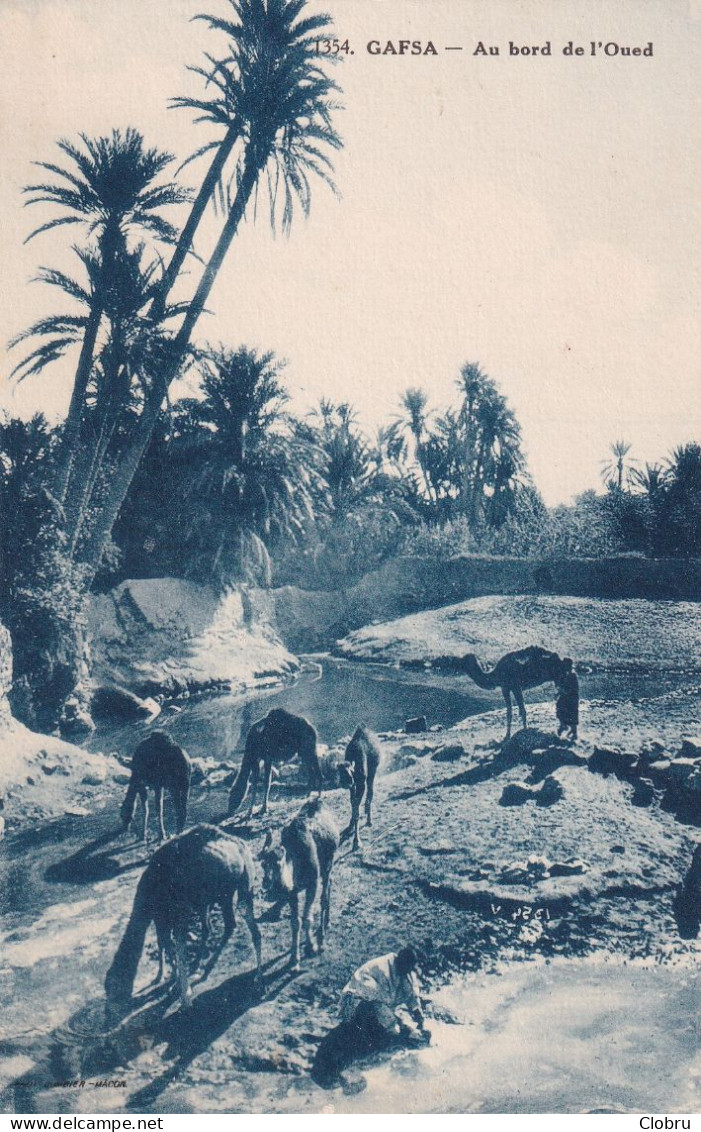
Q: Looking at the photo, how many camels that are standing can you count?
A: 6